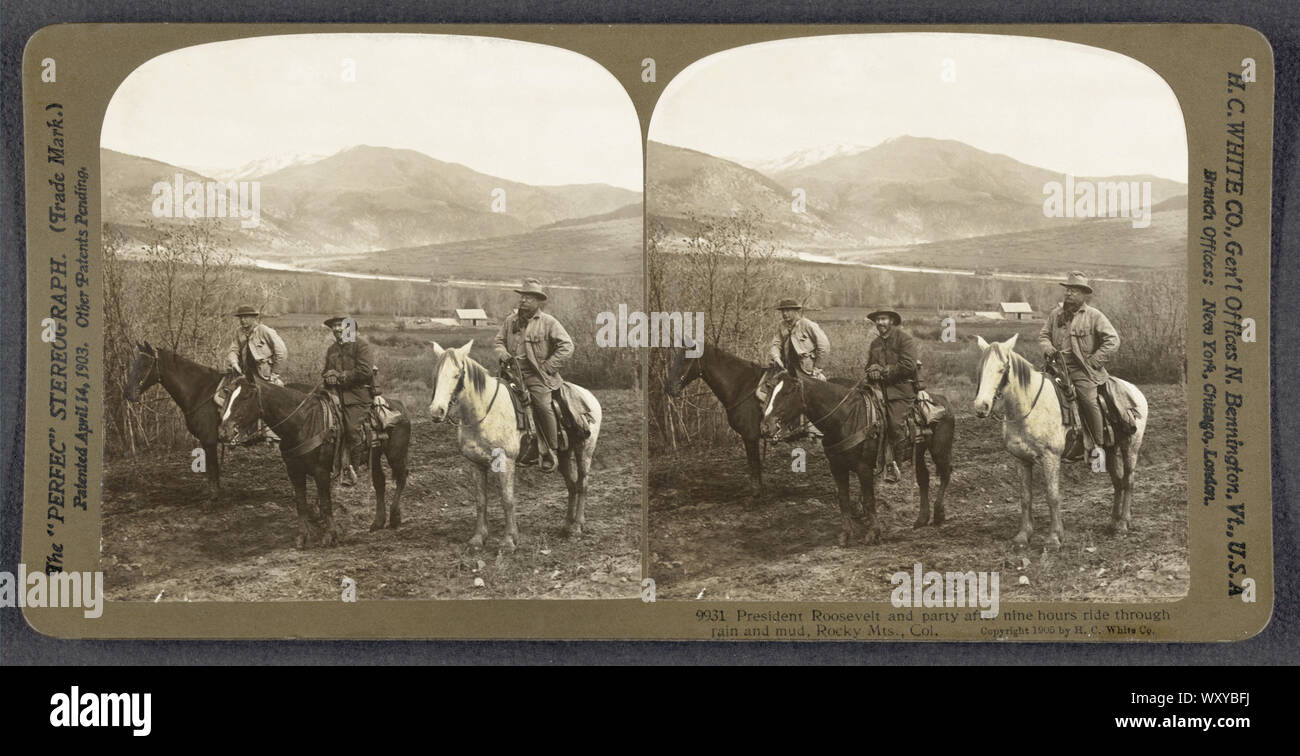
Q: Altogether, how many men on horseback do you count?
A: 3